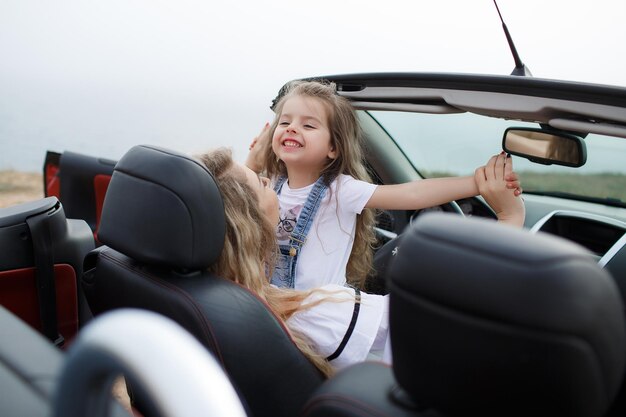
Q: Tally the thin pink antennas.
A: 0